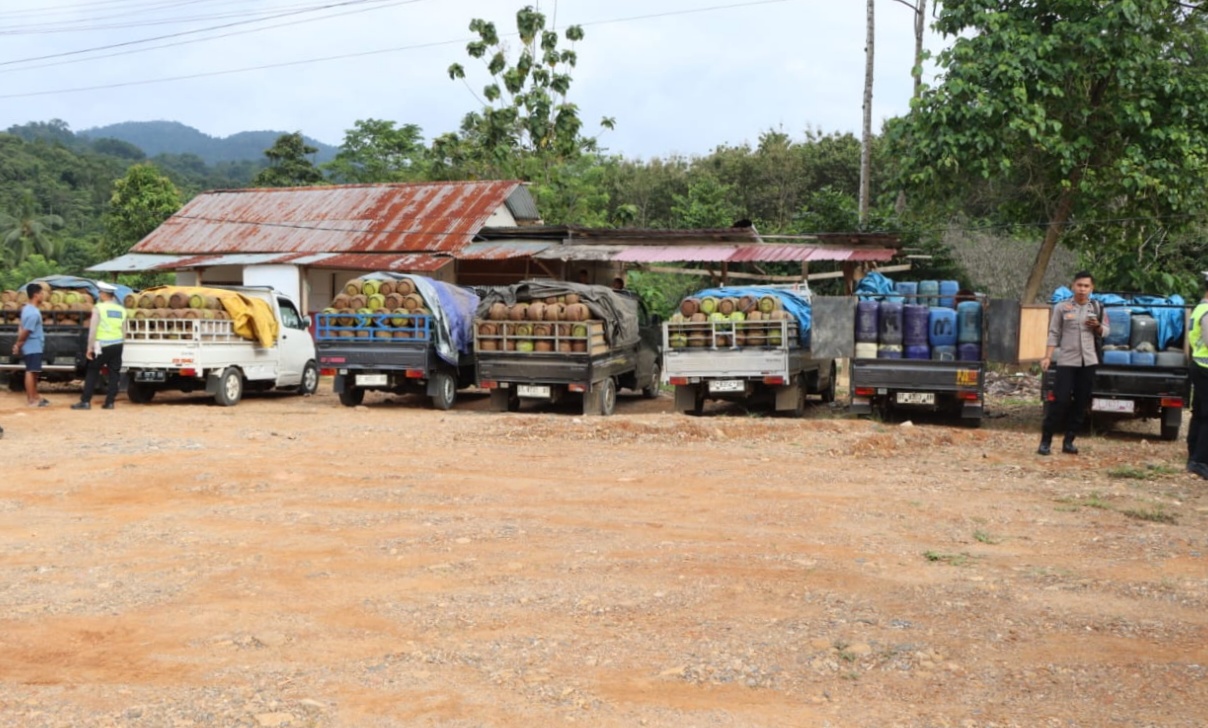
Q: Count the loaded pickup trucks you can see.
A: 7